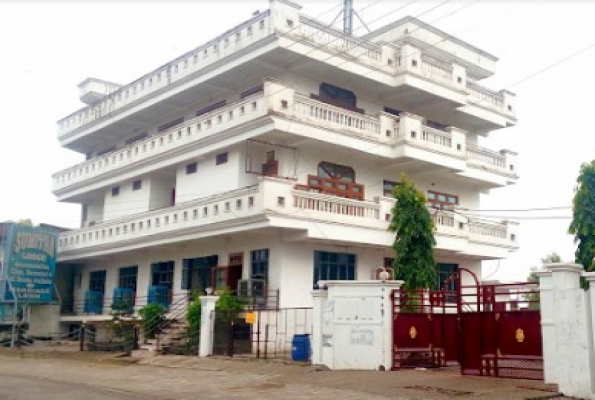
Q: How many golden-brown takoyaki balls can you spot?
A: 0